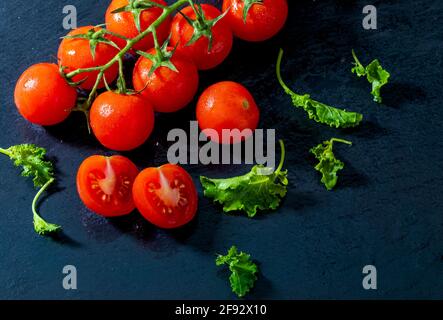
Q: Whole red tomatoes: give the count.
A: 8